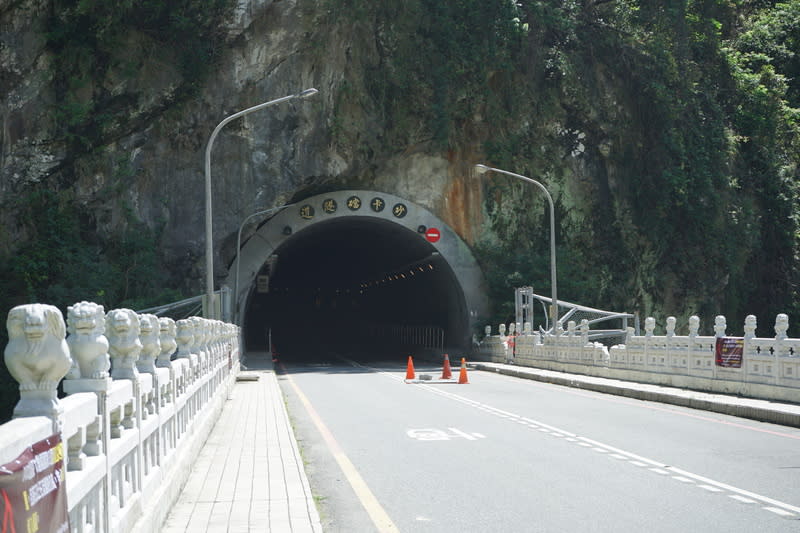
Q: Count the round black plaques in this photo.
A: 5